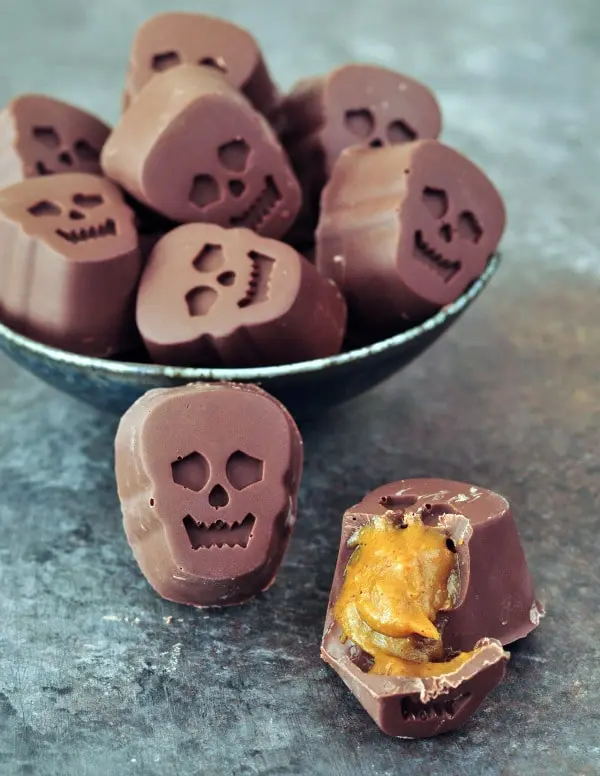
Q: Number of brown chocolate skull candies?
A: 9